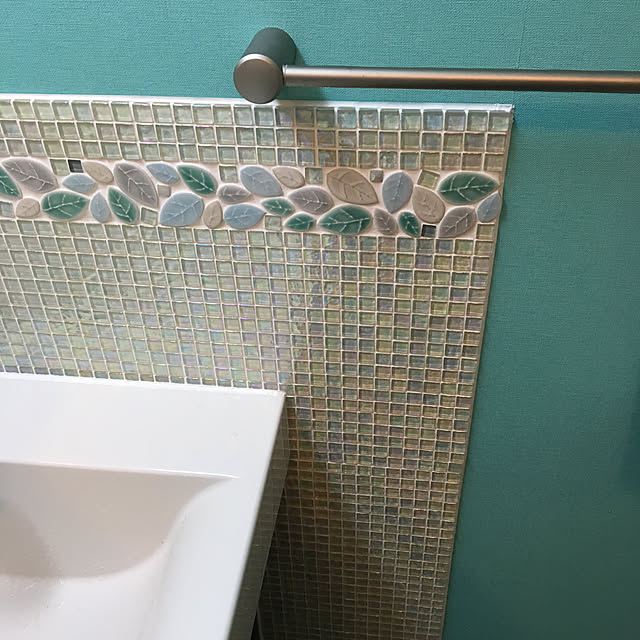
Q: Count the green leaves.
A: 9